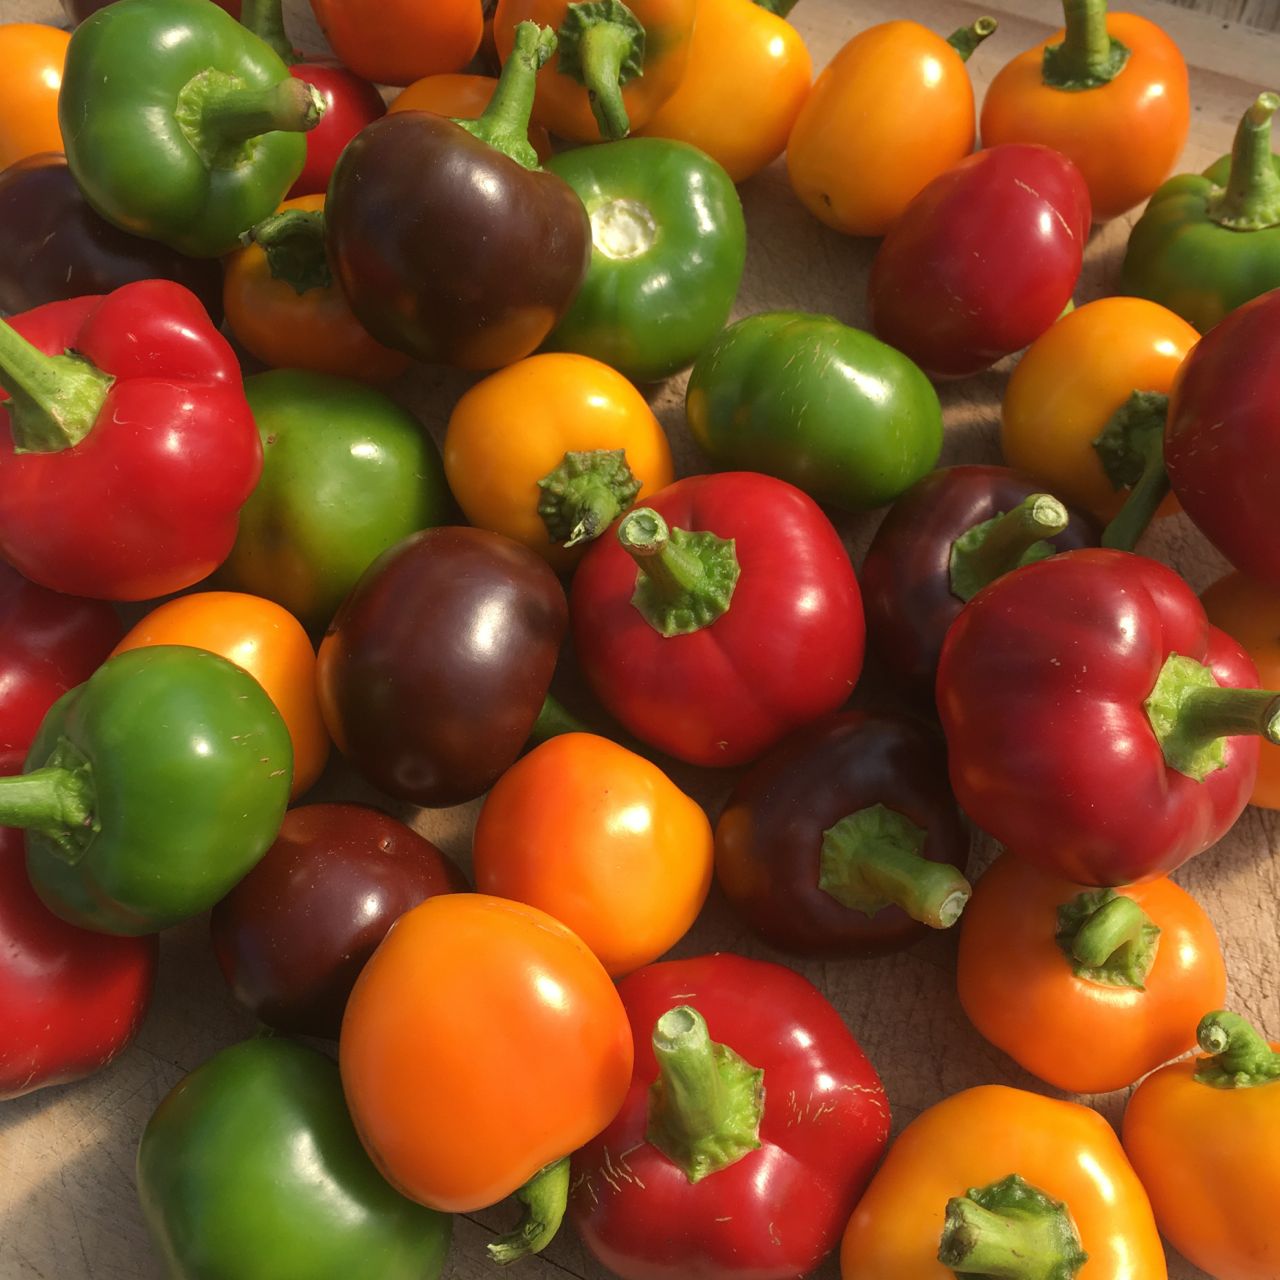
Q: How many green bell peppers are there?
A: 7